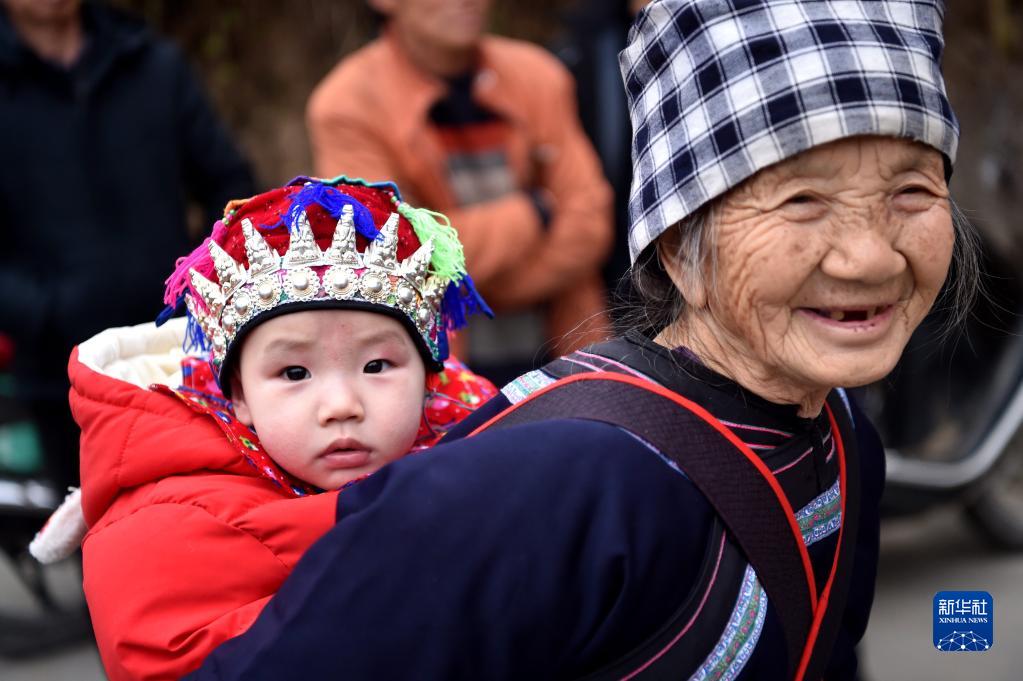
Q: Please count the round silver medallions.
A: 9